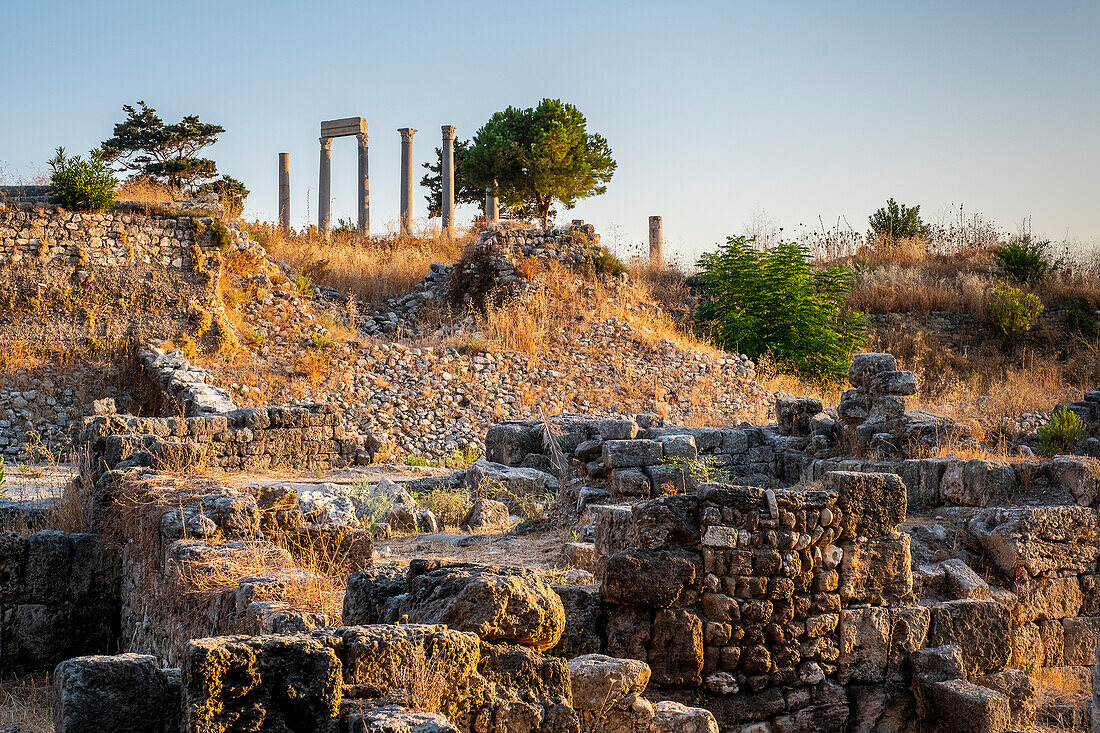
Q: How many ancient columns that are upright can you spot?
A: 7